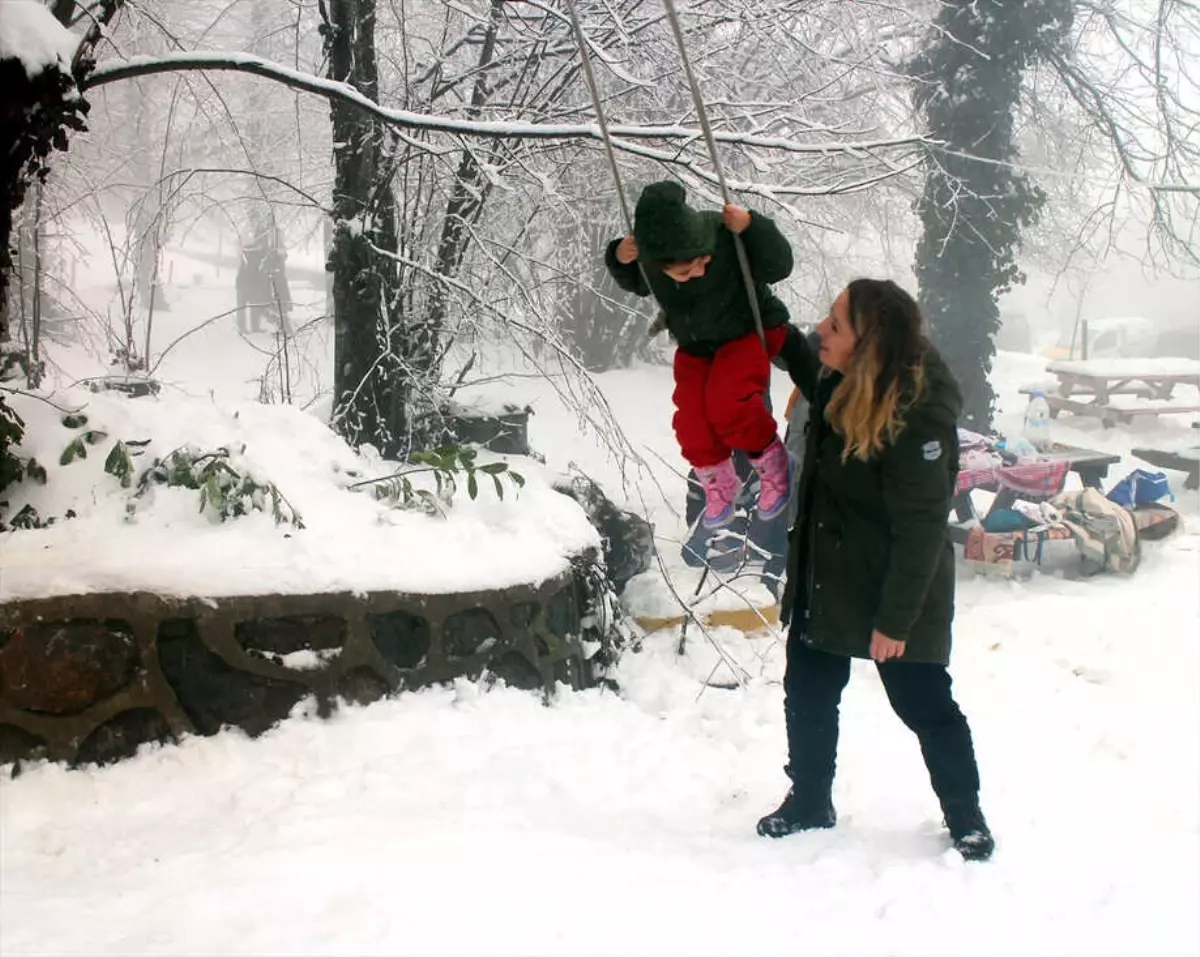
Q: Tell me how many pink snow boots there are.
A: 2